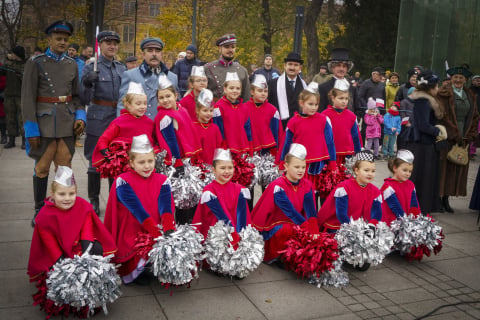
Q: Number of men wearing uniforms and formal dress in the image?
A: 6